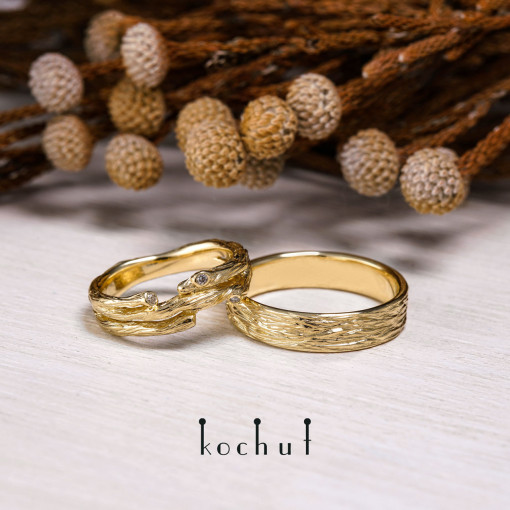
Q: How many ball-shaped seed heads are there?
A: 13